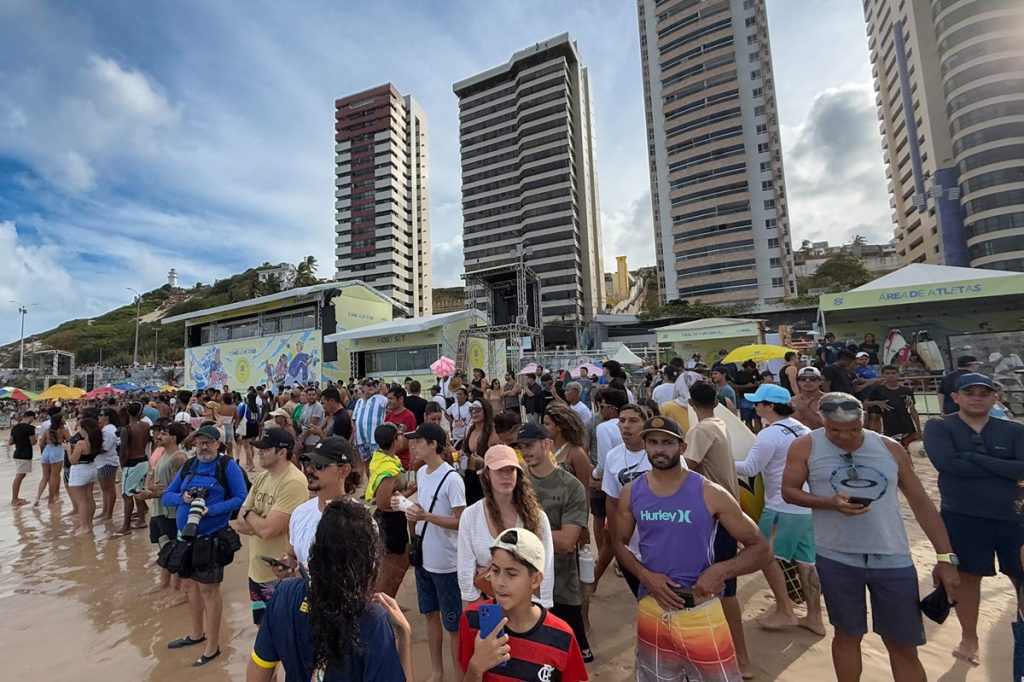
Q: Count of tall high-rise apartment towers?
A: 4